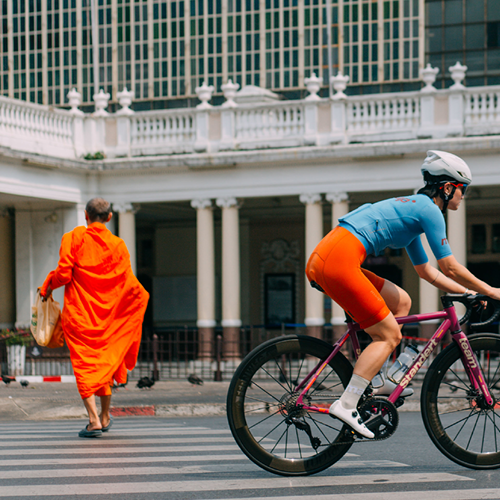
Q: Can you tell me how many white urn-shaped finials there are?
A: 9